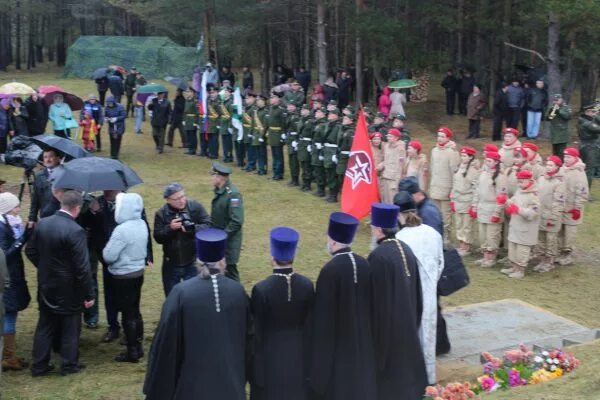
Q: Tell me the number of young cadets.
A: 13